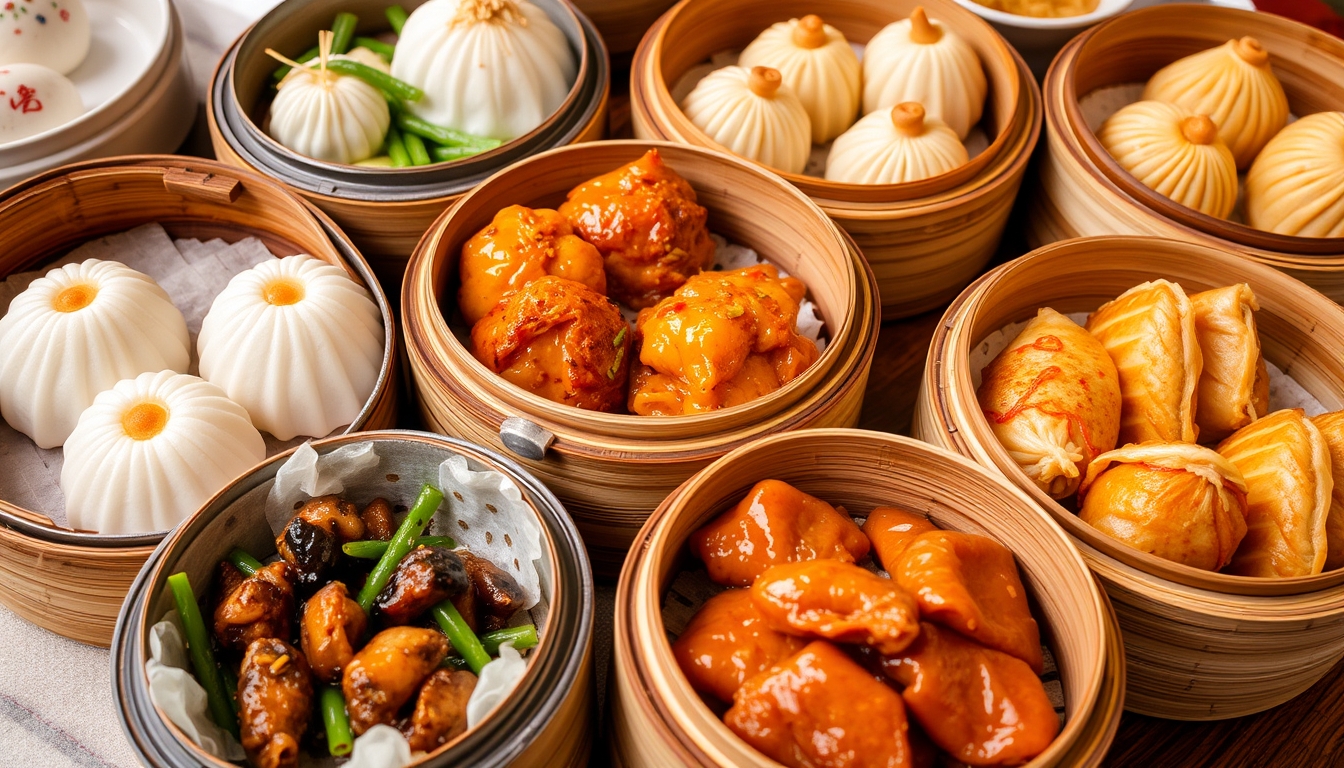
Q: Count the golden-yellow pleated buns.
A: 3